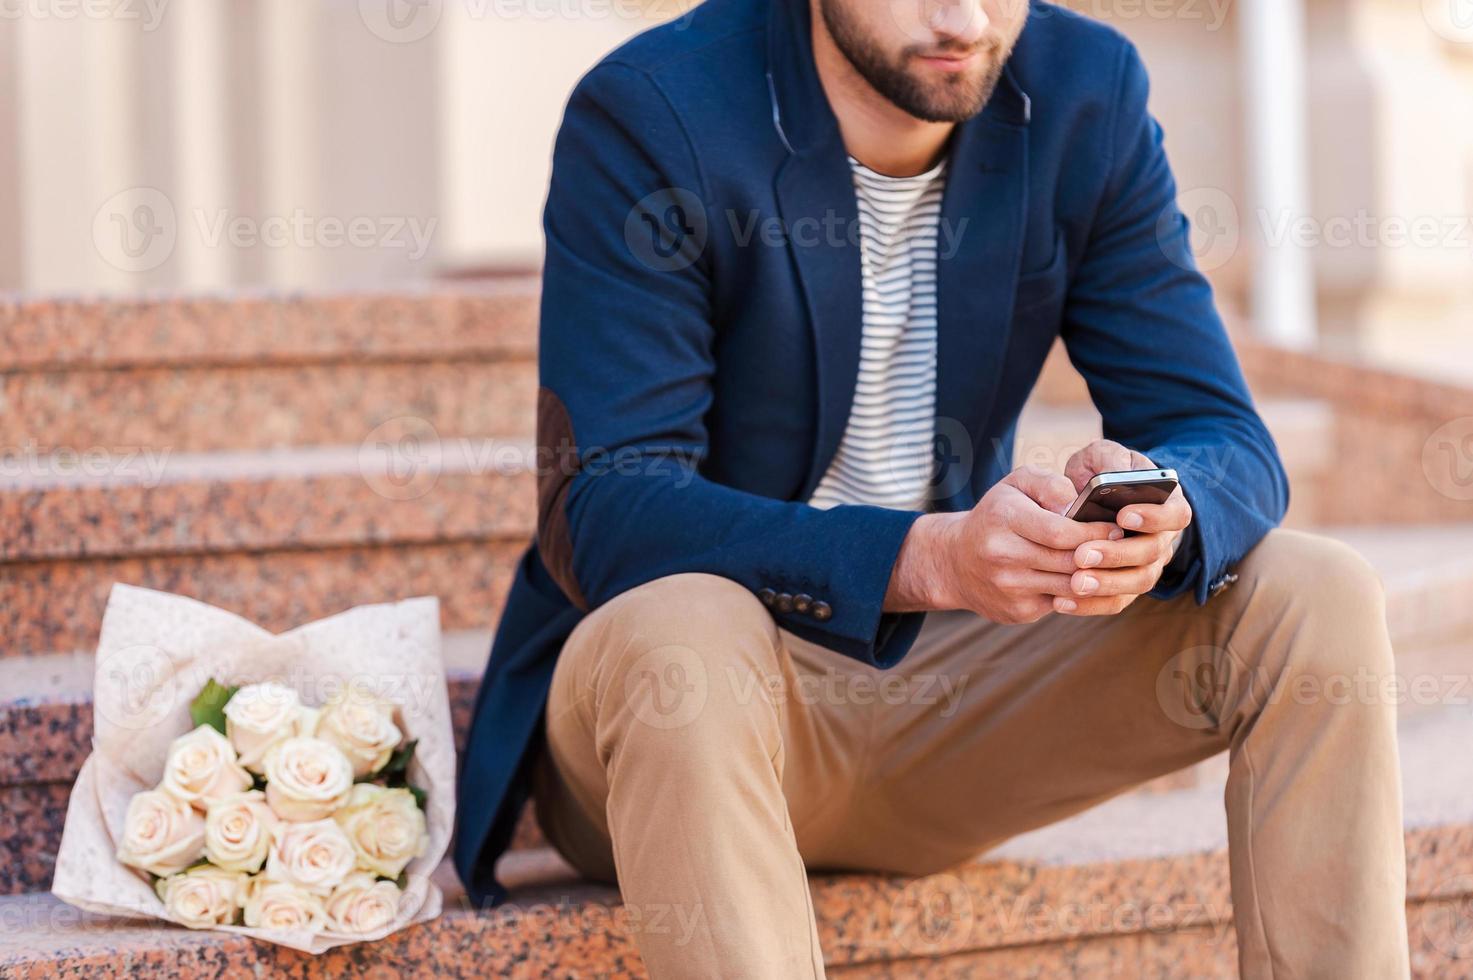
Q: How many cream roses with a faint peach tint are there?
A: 11